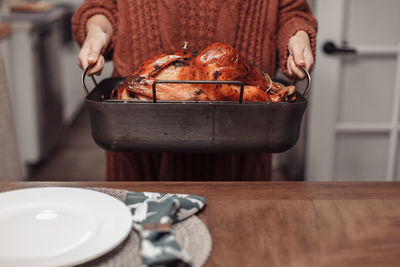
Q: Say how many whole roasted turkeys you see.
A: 1